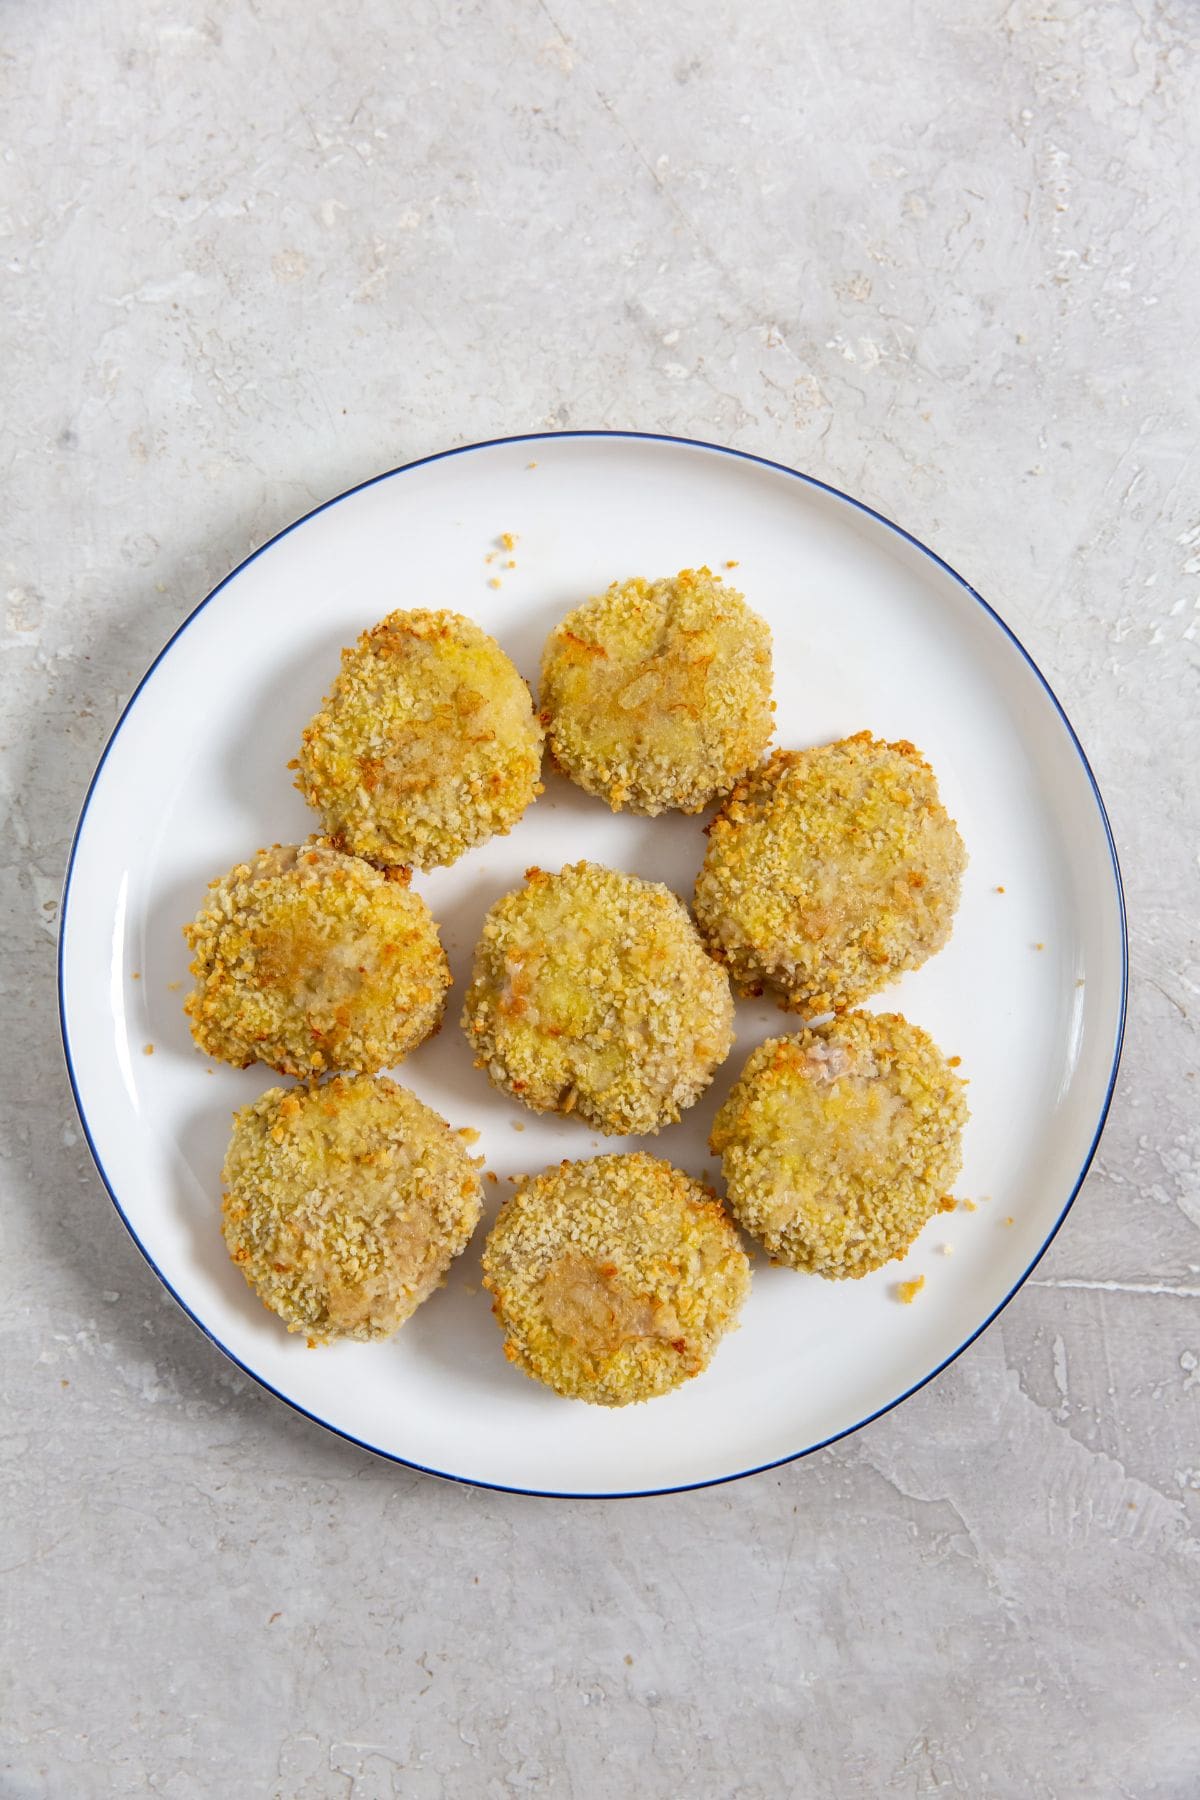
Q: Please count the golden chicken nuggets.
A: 8